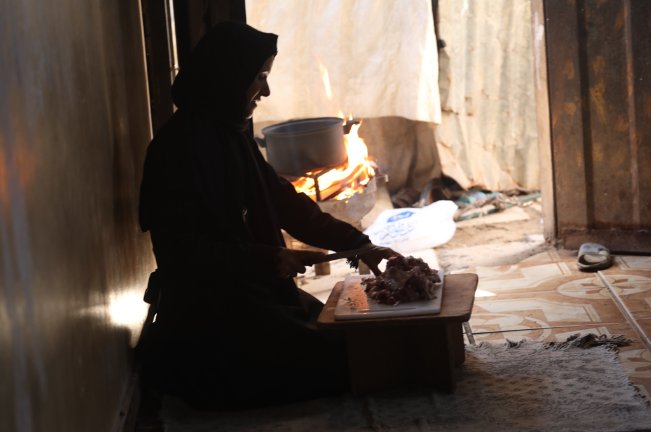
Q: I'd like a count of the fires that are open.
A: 1